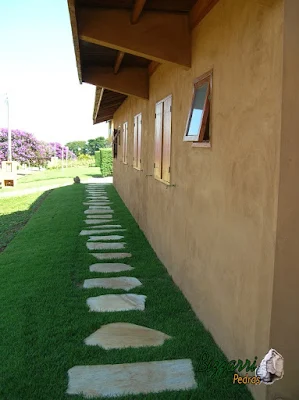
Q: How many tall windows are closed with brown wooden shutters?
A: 3